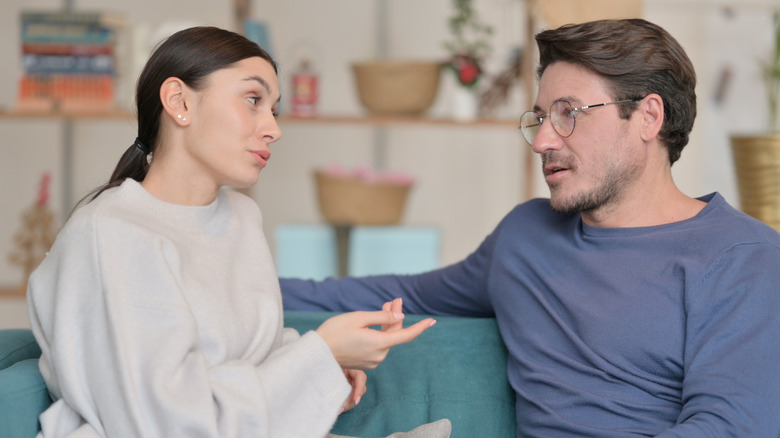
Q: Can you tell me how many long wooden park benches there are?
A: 0